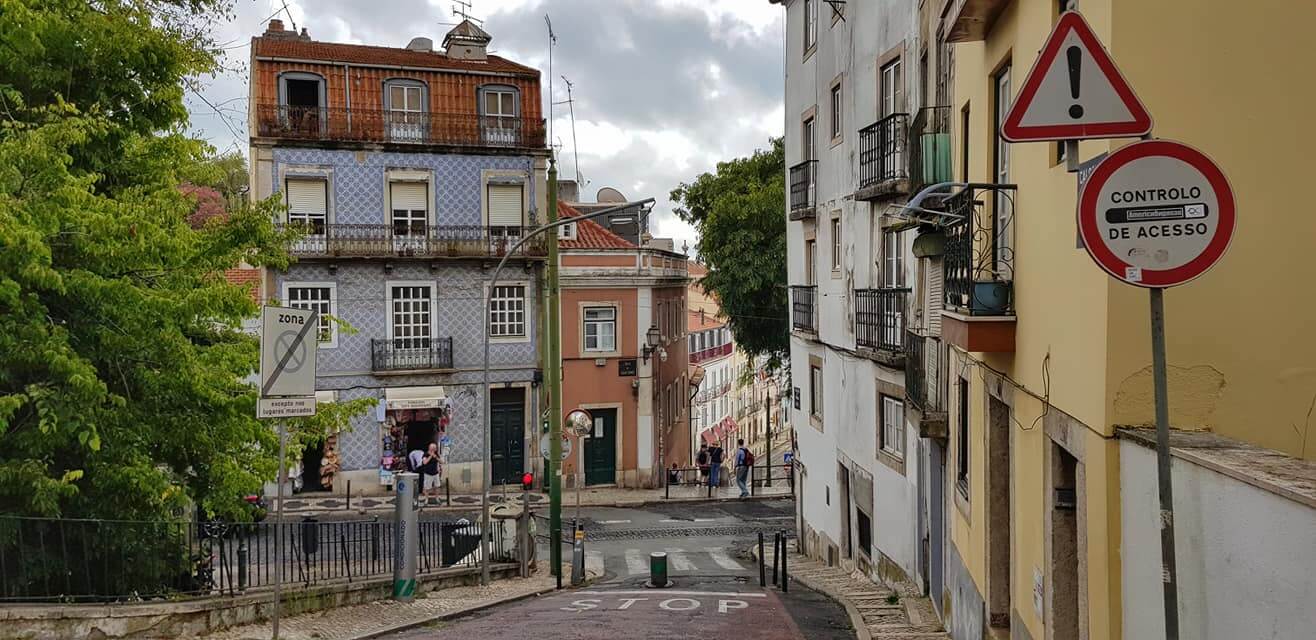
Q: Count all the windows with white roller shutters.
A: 3